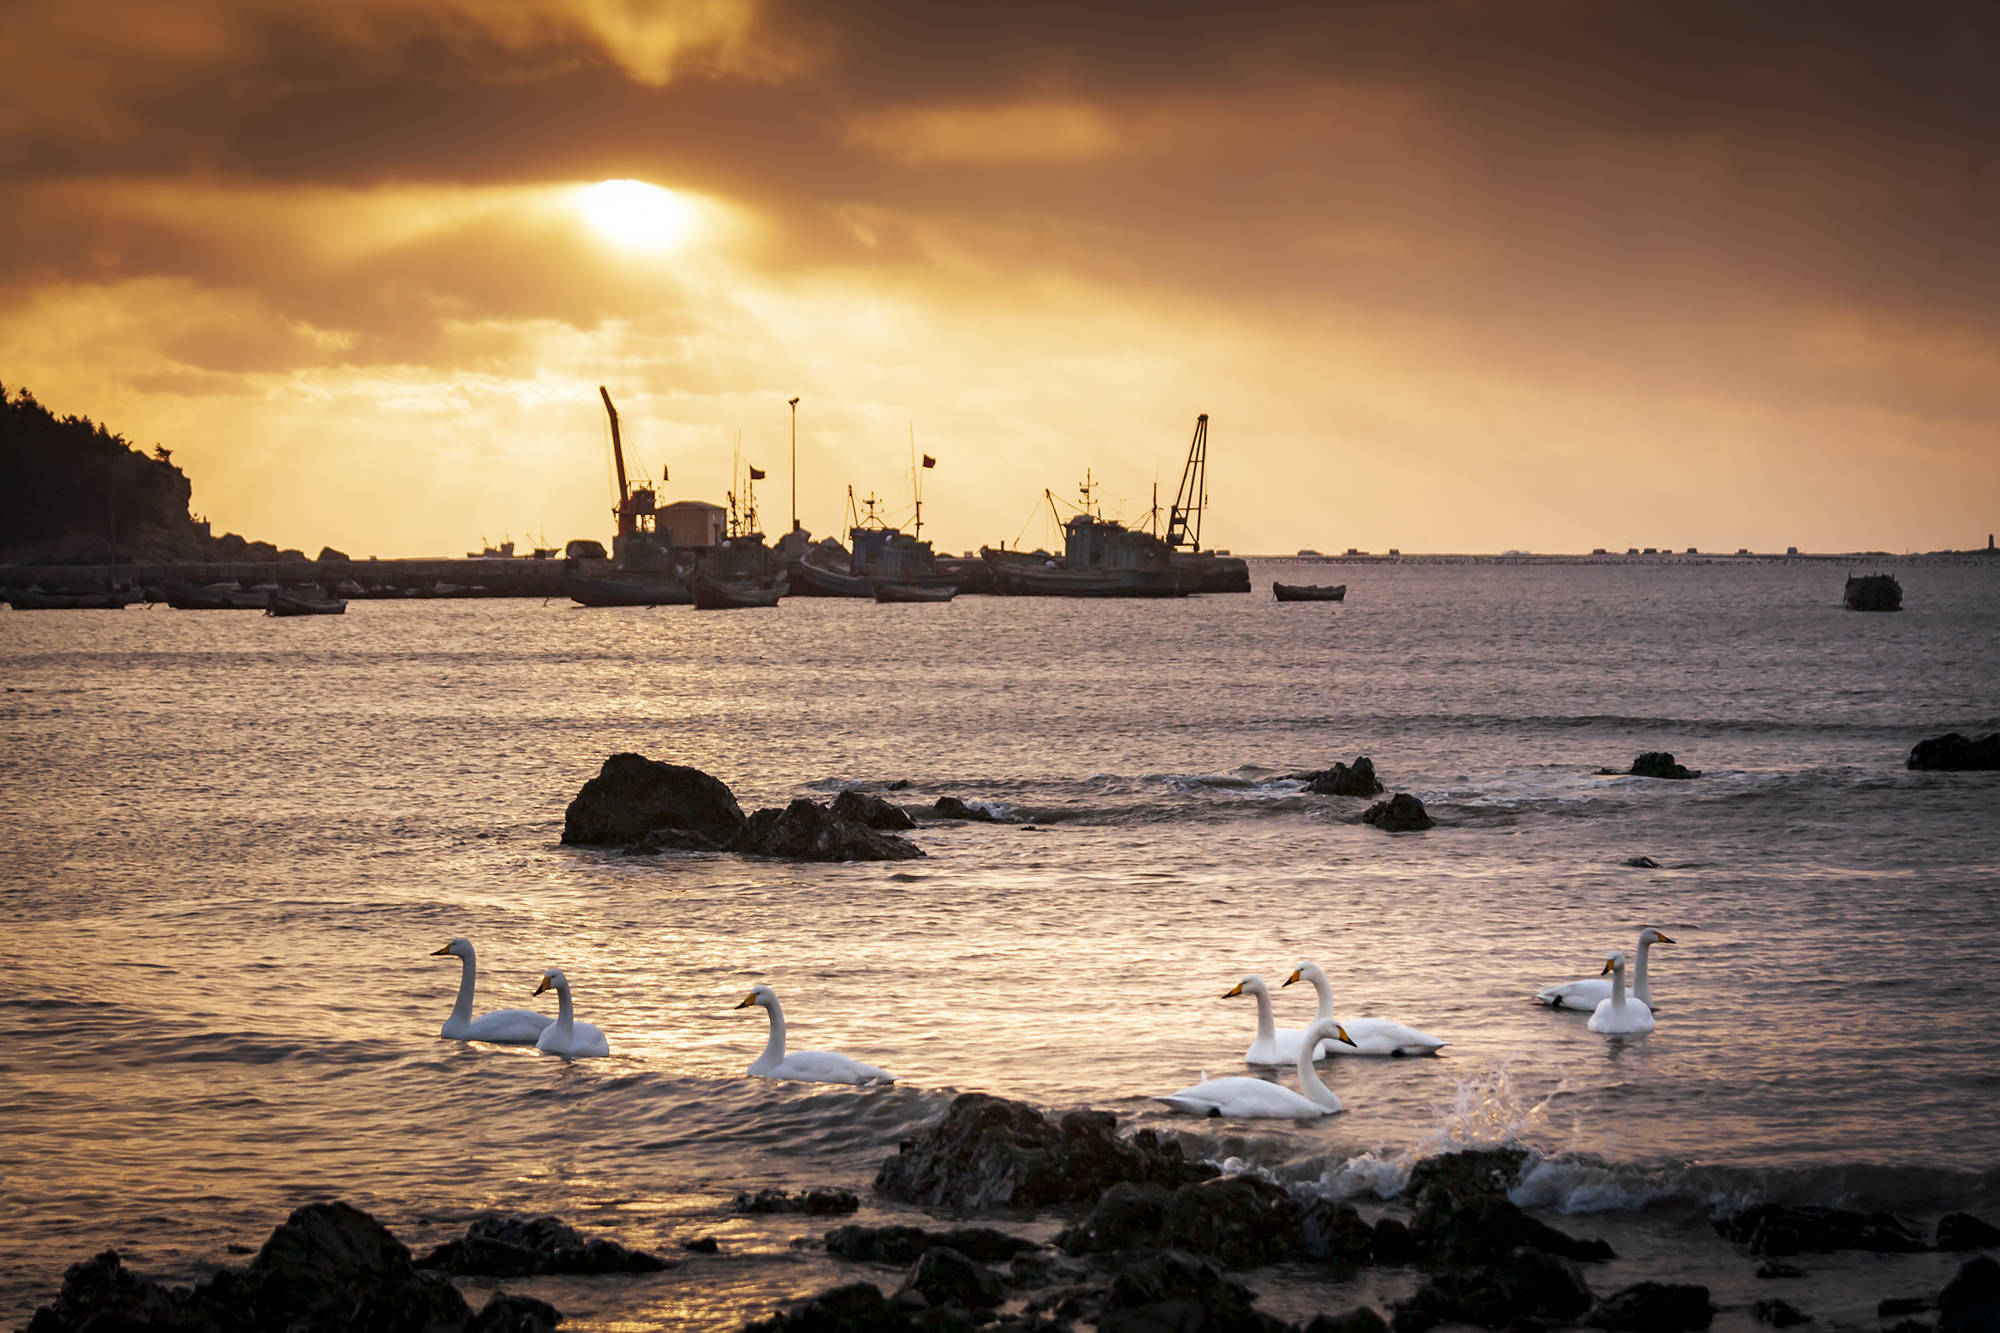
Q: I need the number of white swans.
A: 8